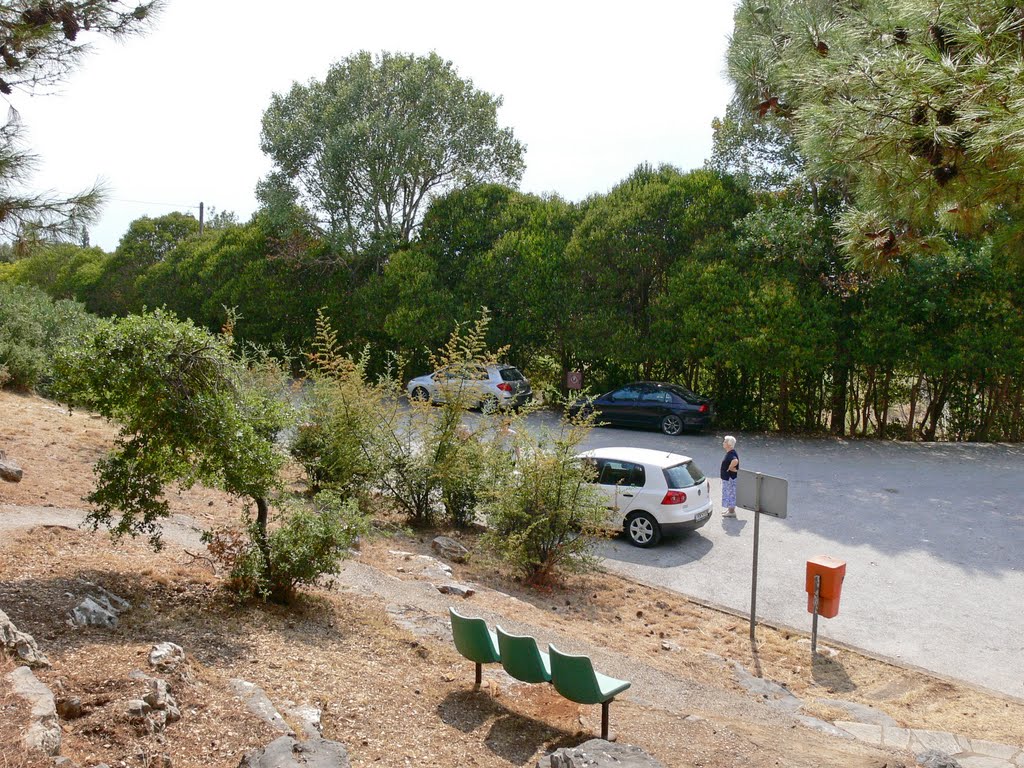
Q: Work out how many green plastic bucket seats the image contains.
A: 3